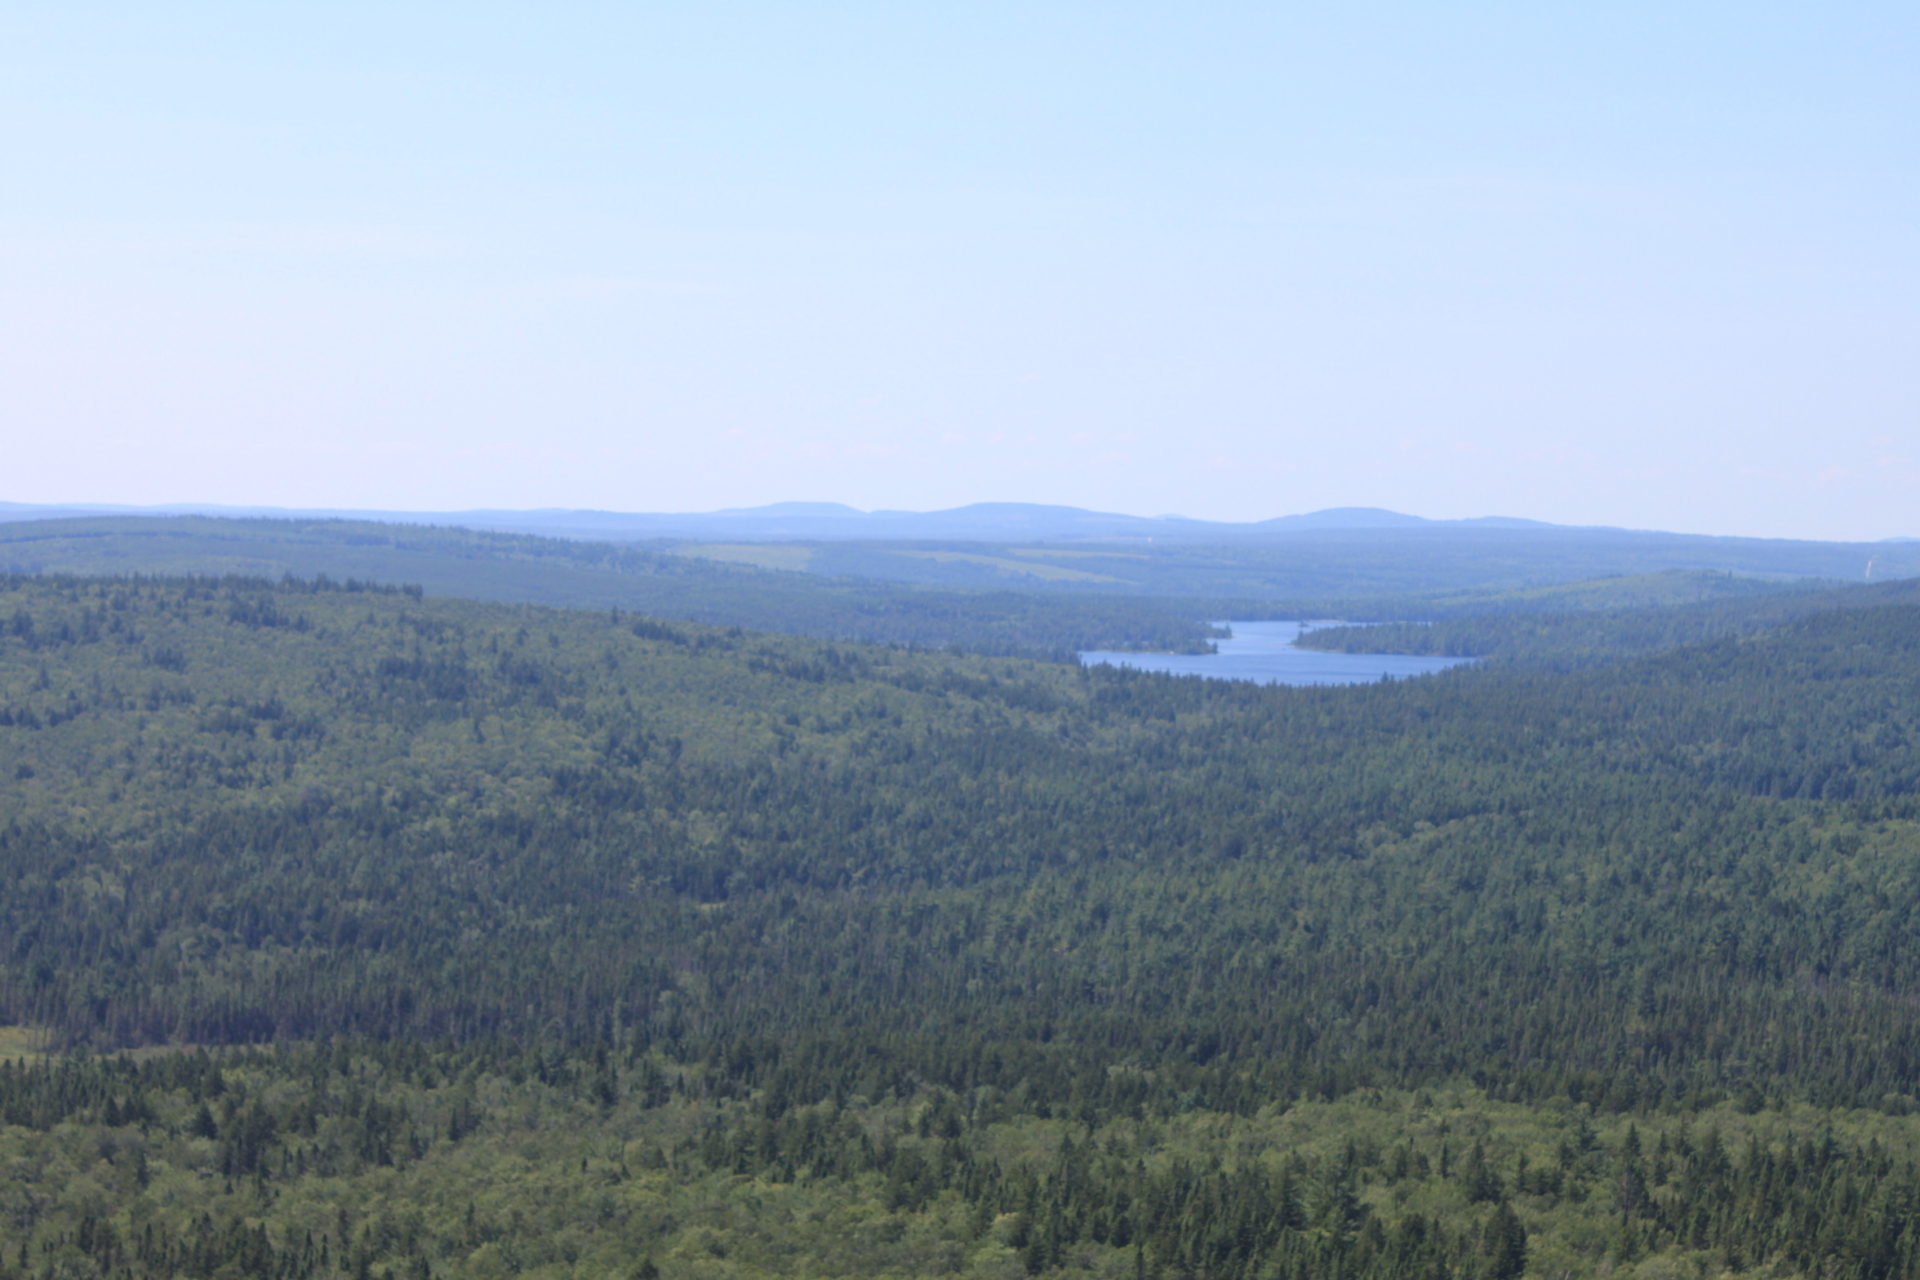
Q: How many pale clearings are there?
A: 3